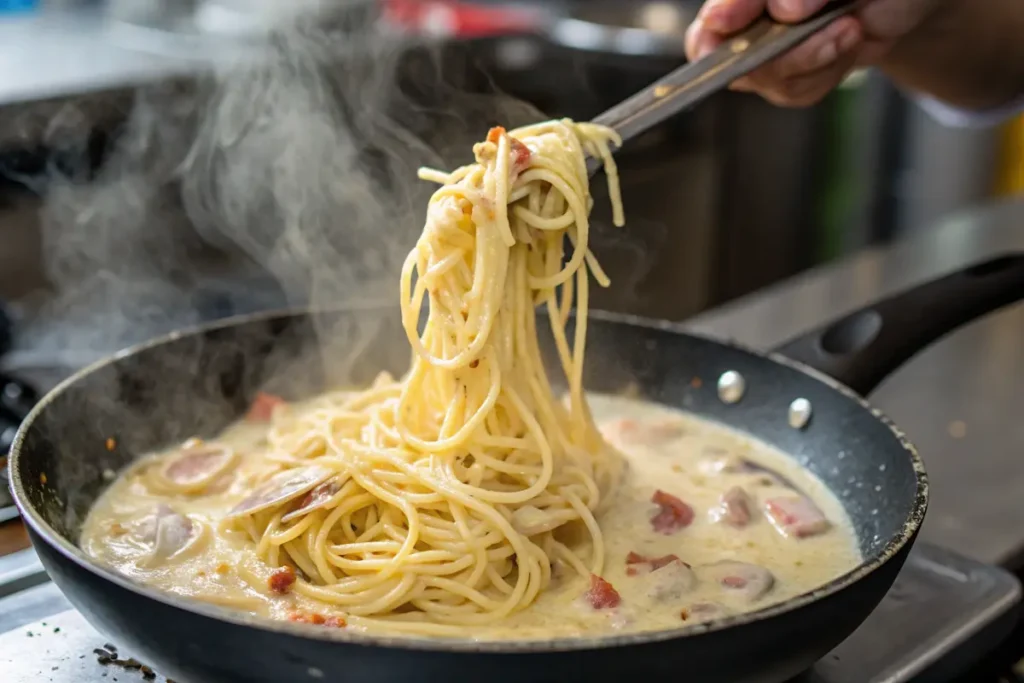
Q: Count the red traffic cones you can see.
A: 0